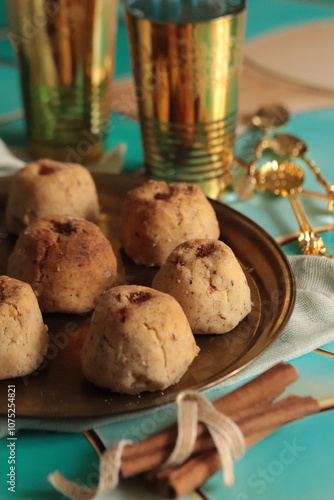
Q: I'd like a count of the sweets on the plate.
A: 6